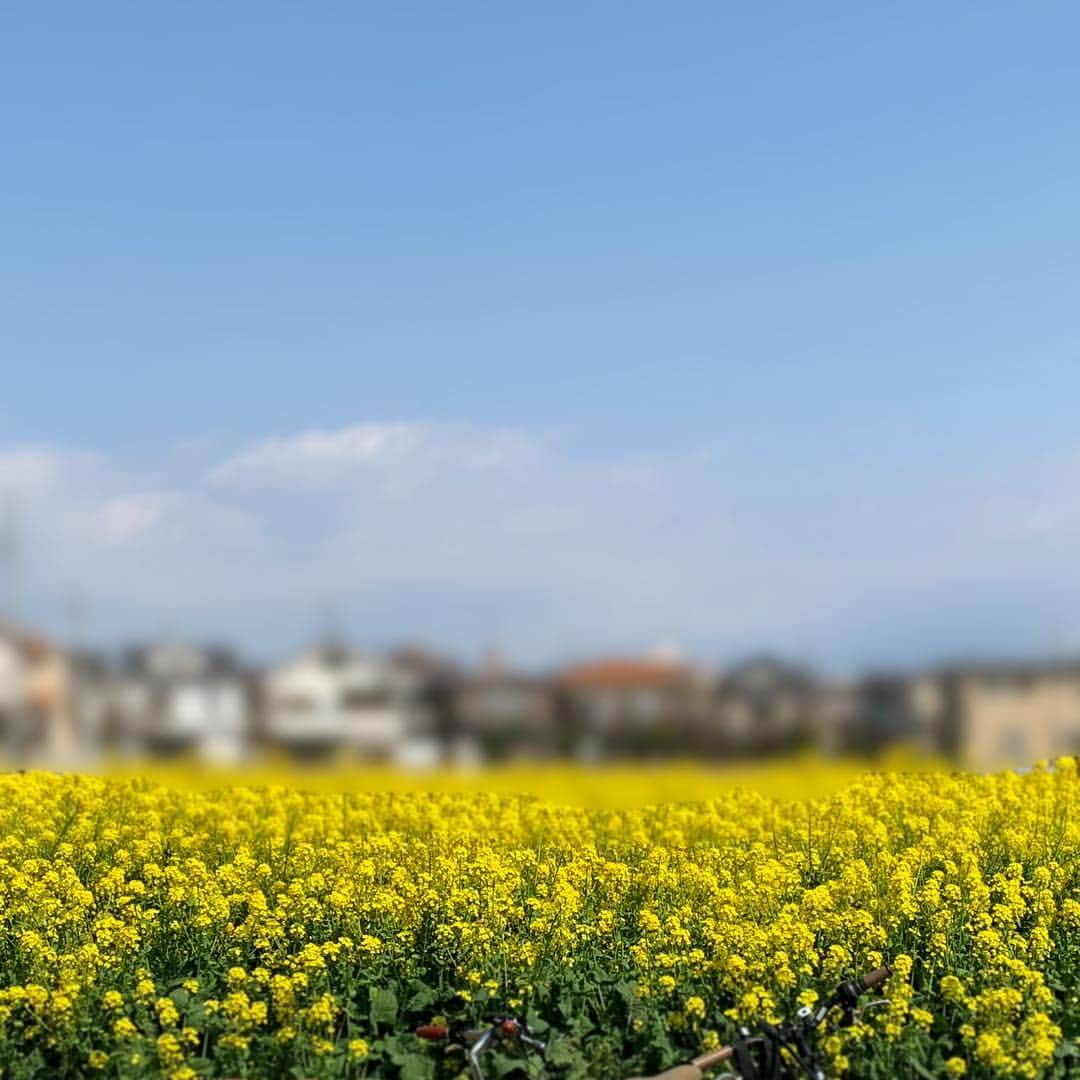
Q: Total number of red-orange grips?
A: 2